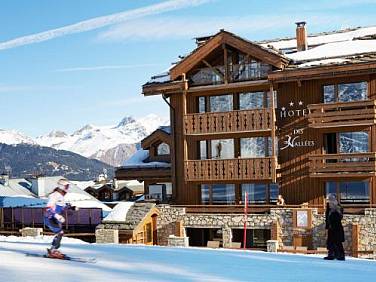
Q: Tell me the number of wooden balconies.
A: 4